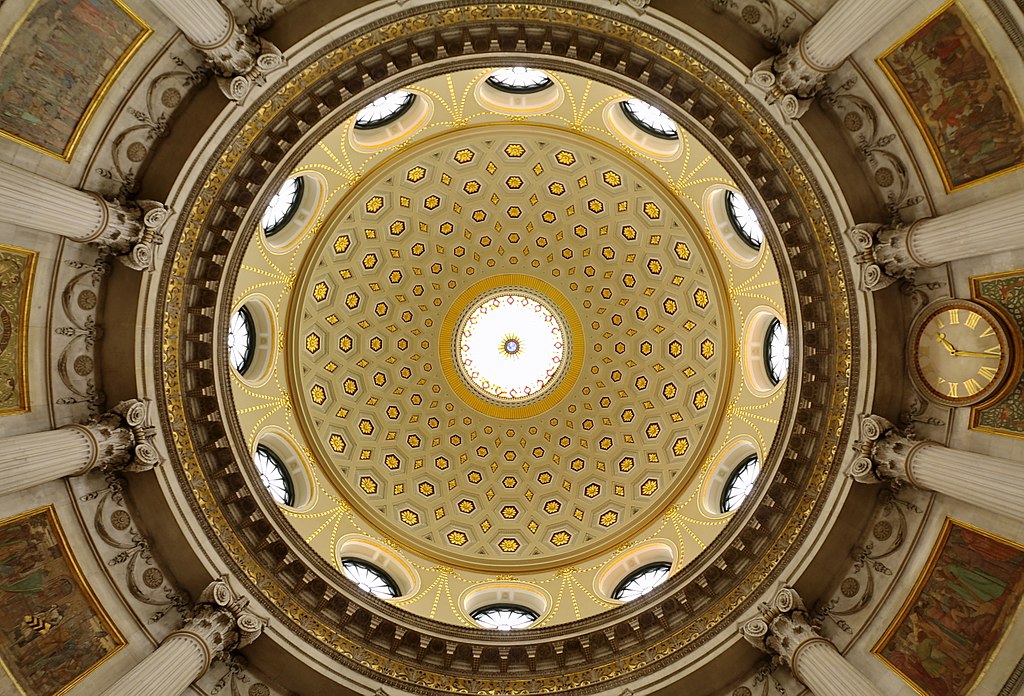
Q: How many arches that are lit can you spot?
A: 12